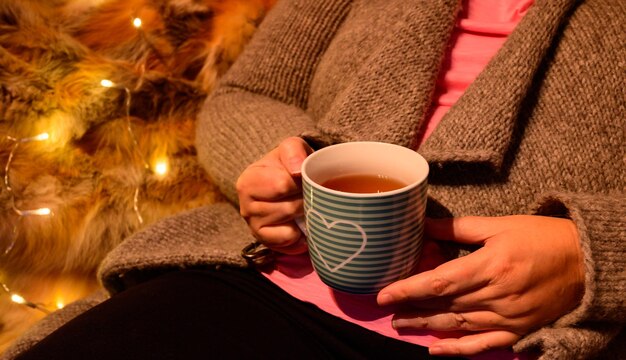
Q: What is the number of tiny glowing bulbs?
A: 7